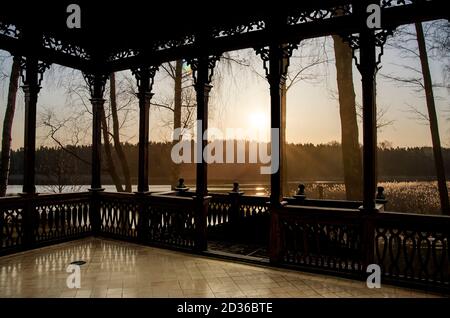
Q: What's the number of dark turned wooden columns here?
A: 6